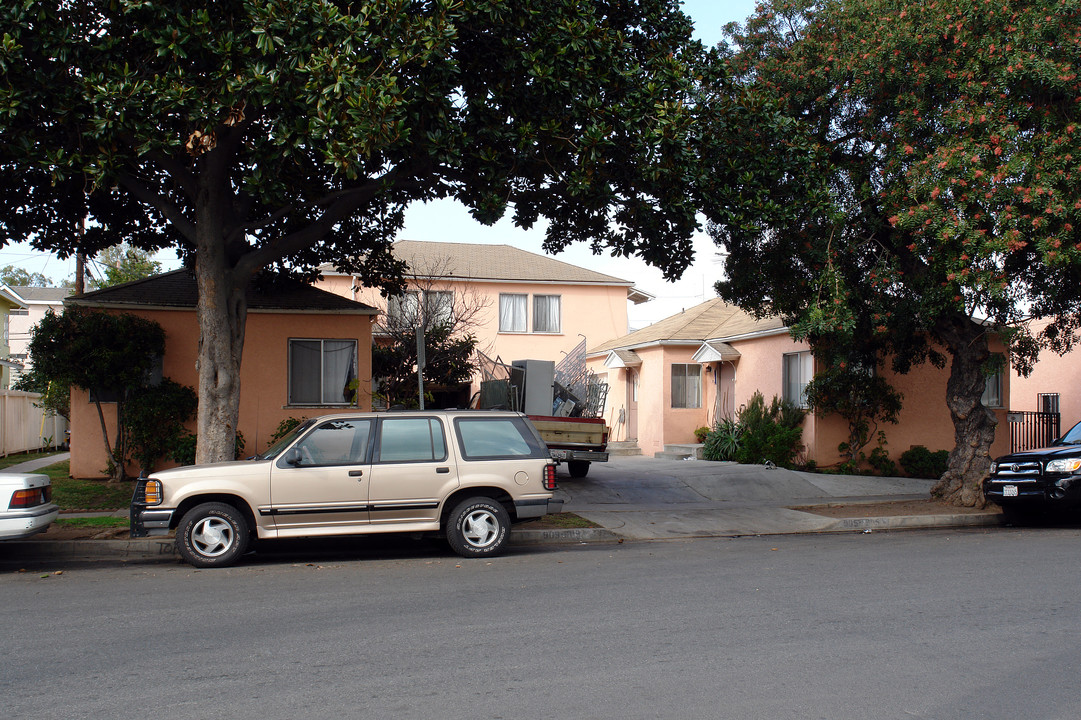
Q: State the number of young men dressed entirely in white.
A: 0